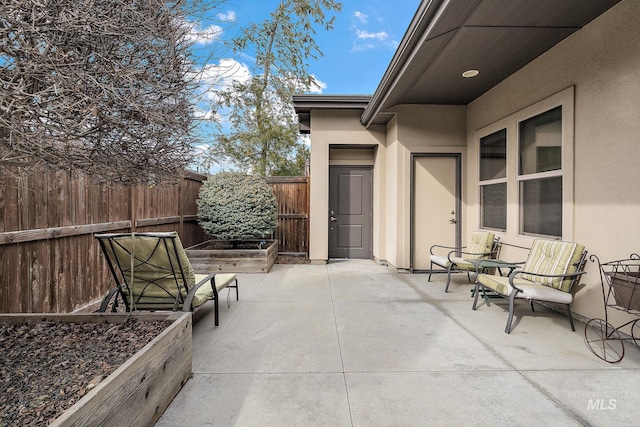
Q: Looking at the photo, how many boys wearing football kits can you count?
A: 0